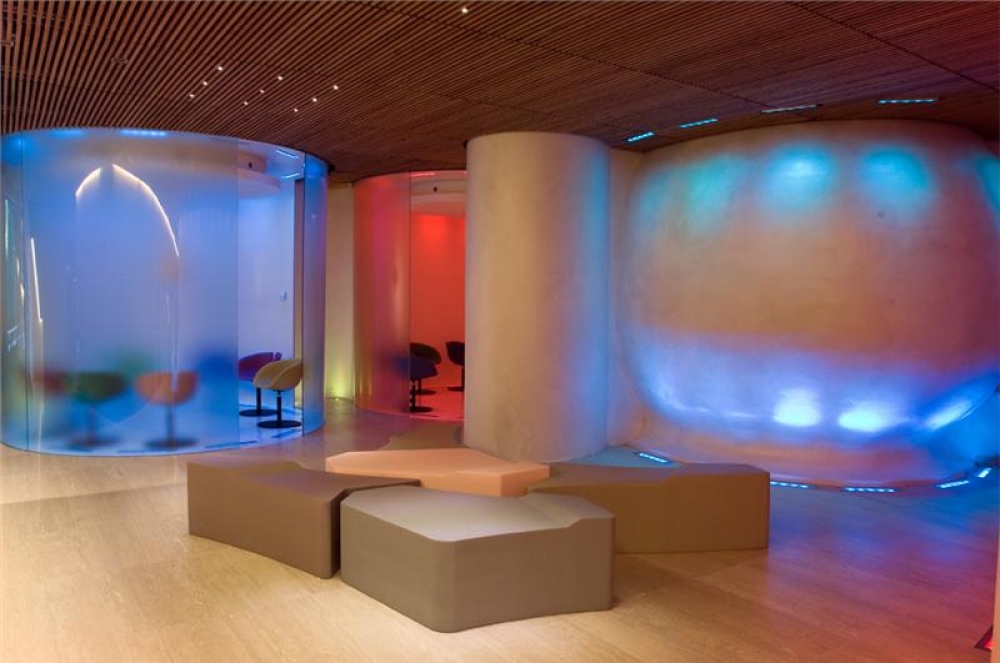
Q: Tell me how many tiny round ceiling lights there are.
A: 10